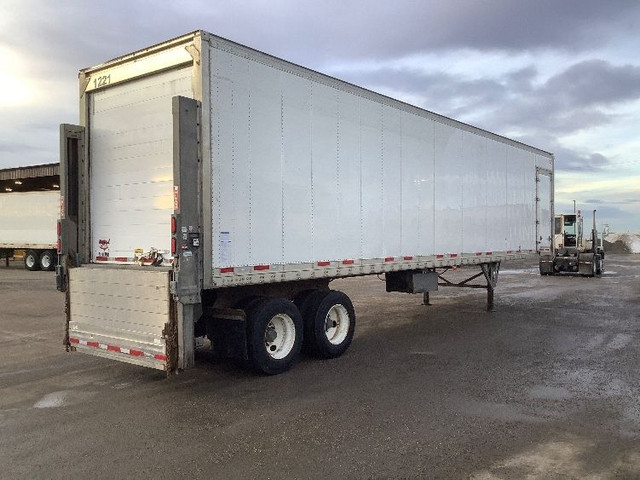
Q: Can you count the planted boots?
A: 0